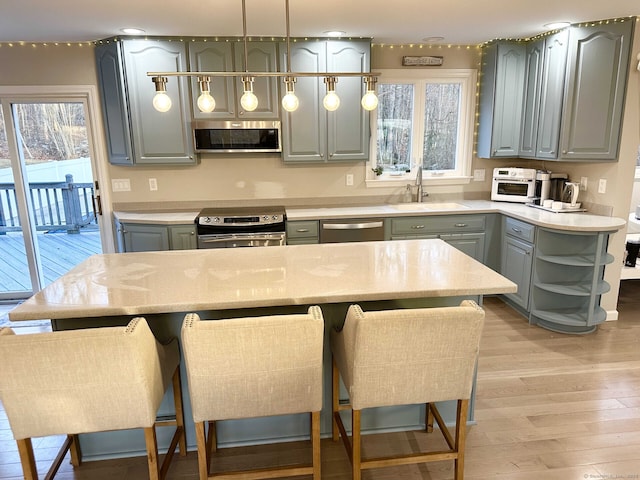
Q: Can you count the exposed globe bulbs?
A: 6